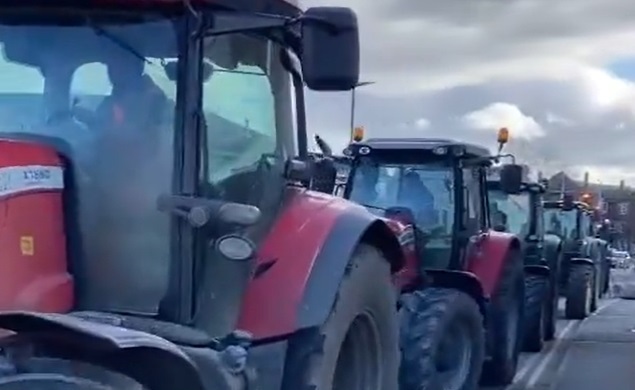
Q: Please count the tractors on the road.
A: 5